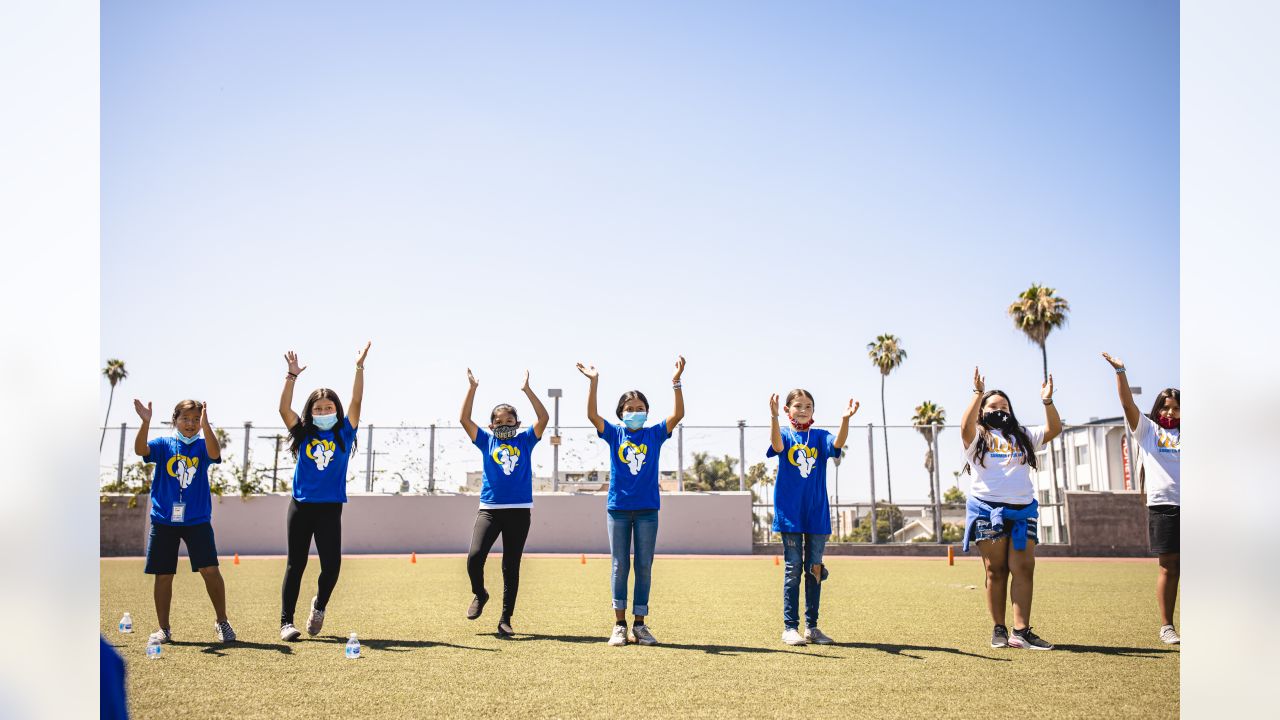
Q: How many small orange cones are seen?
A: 4